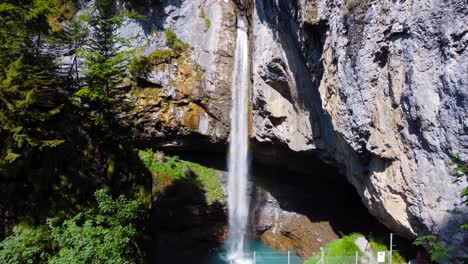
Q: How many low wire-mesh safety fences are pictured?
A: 1